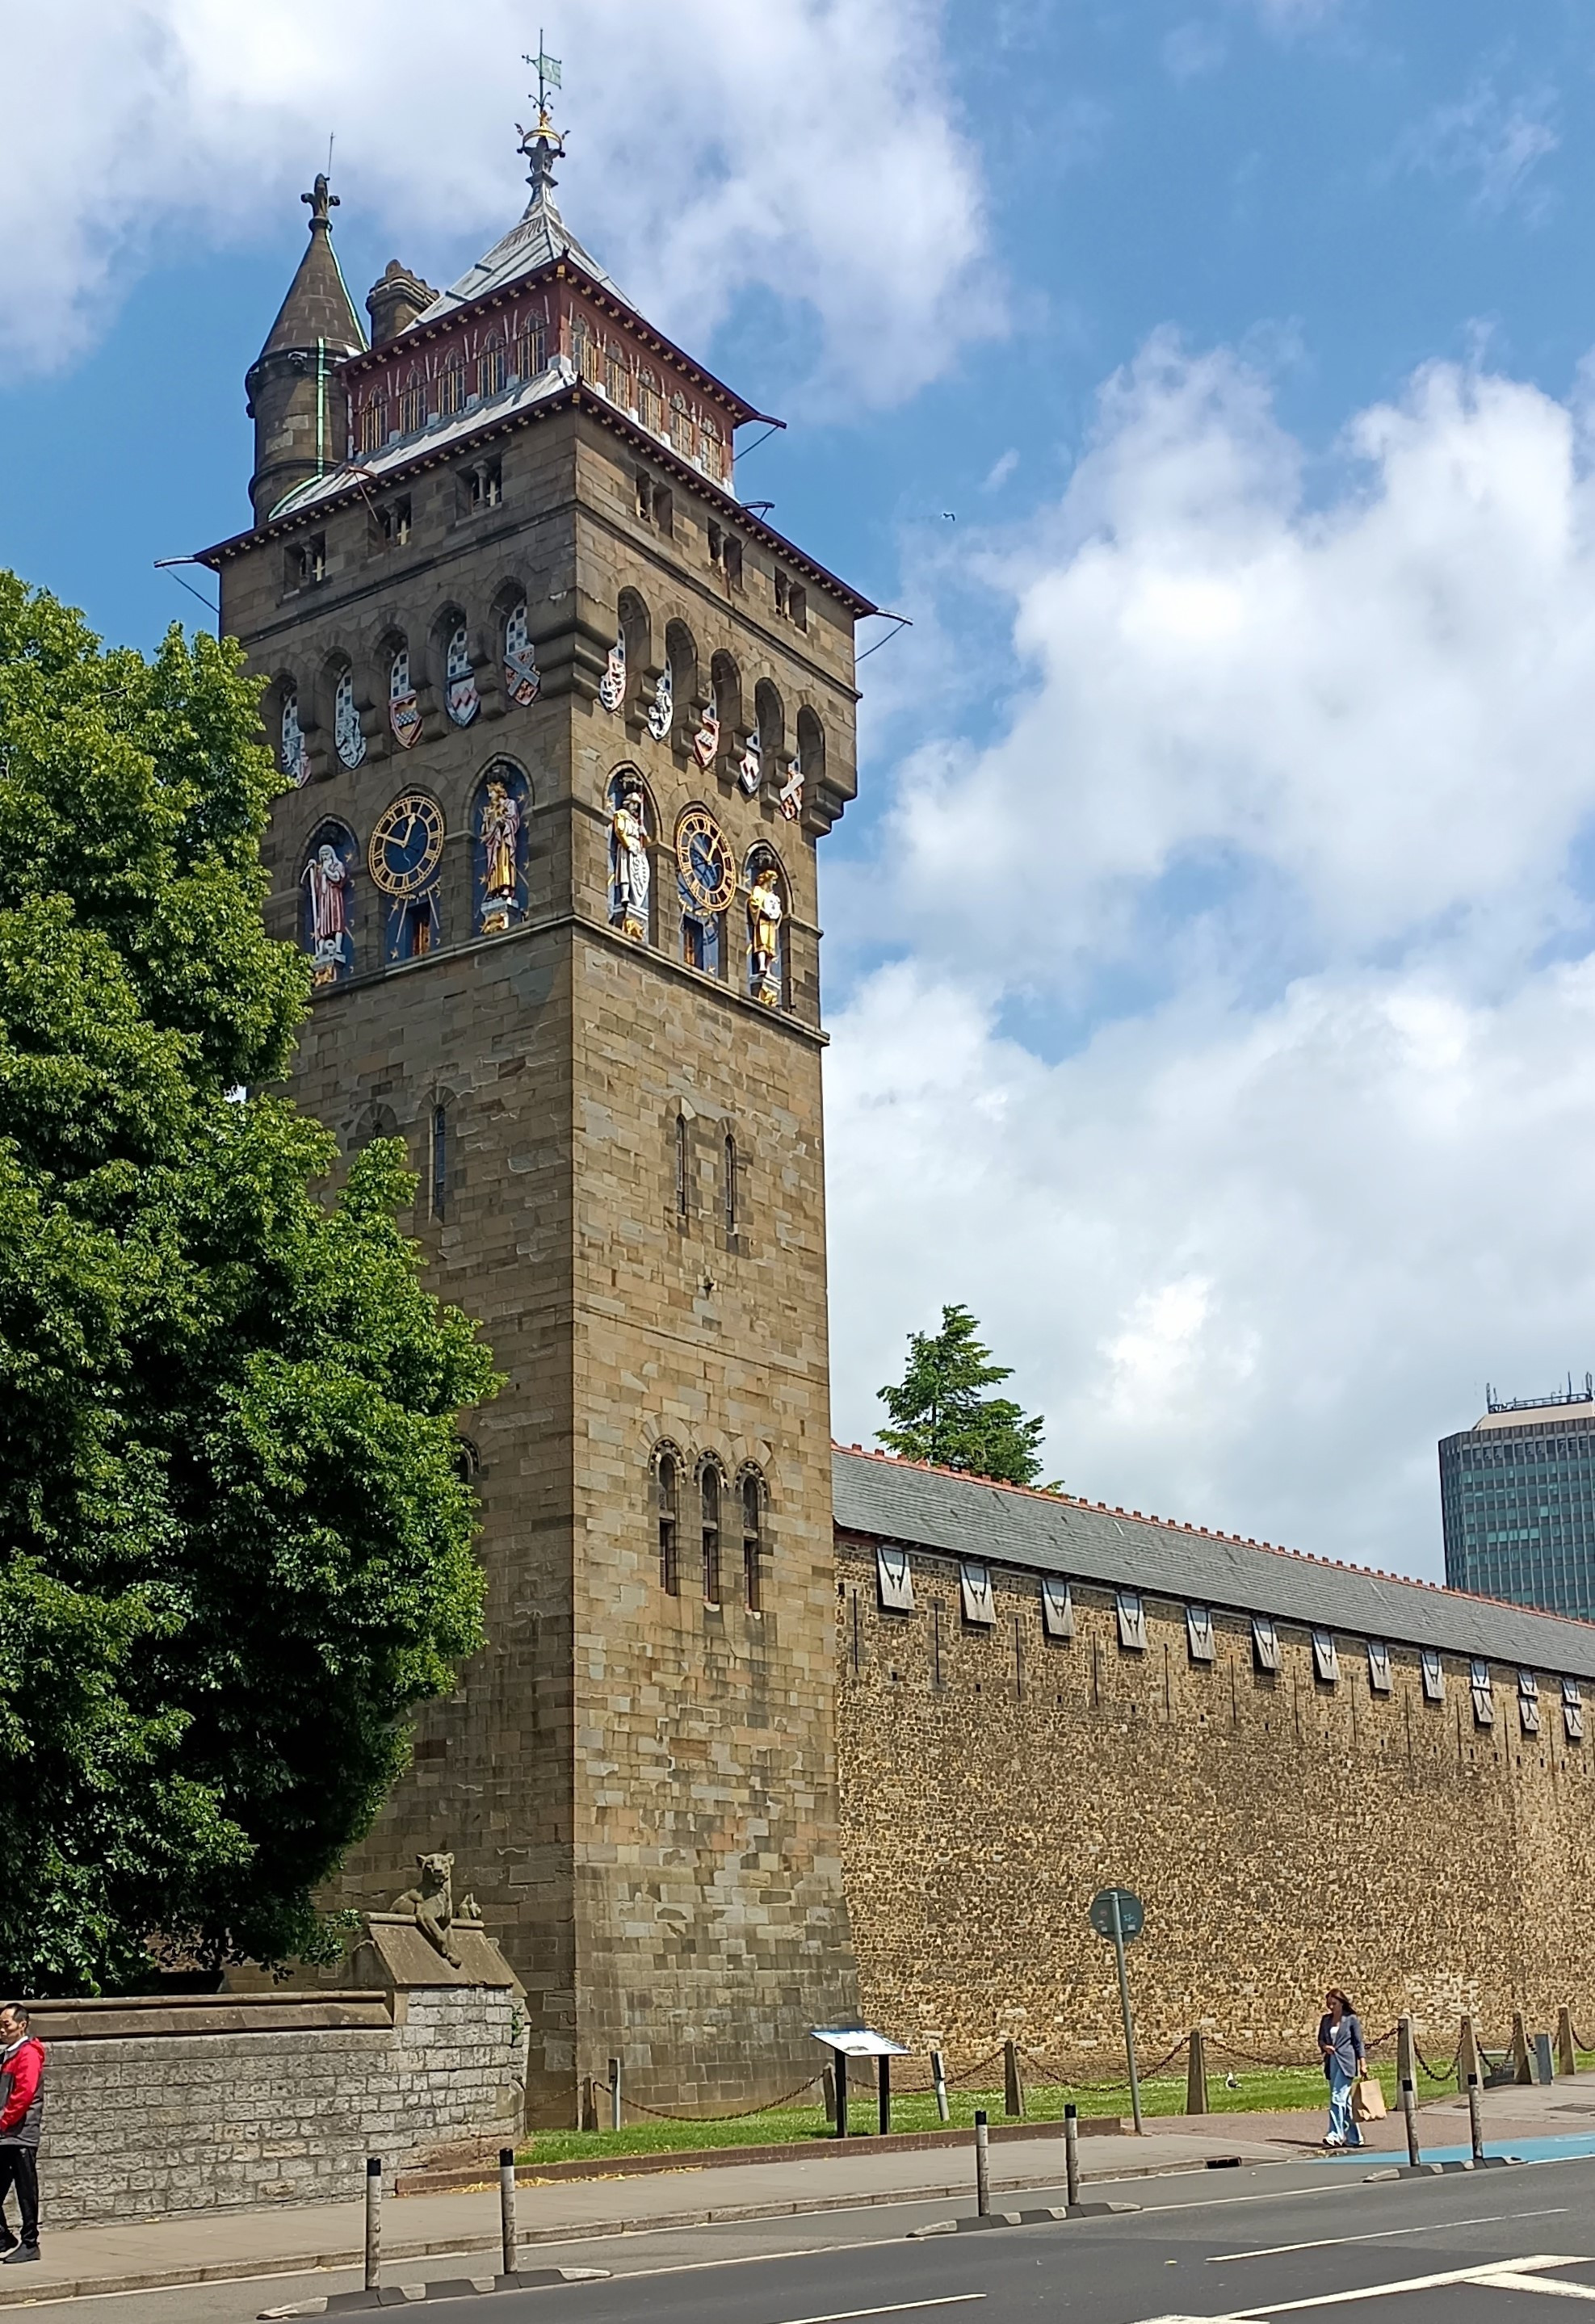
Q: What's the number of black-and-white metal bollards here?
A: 6